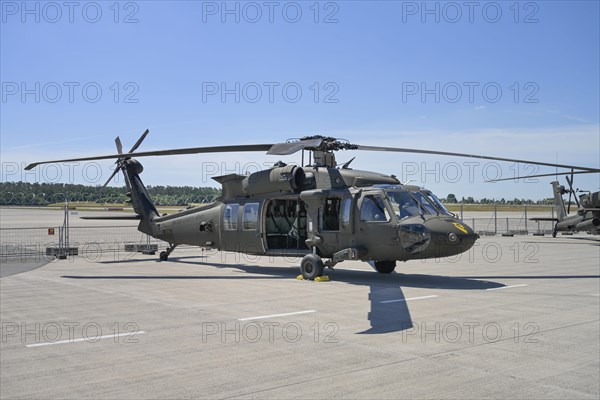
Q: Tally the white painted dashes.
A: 4